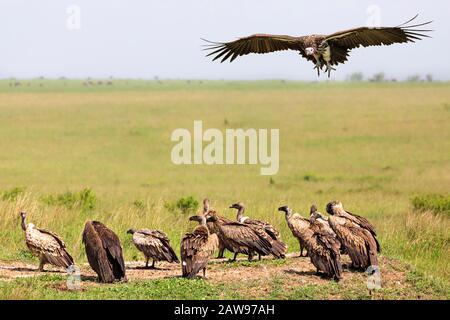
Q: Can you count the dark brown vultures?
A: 2